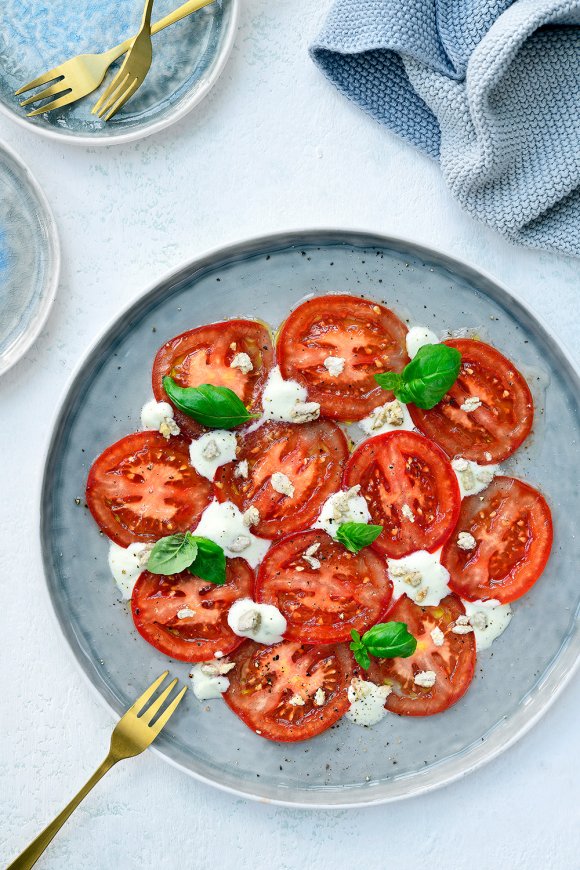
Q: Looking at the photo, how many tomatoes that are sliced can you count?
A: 11